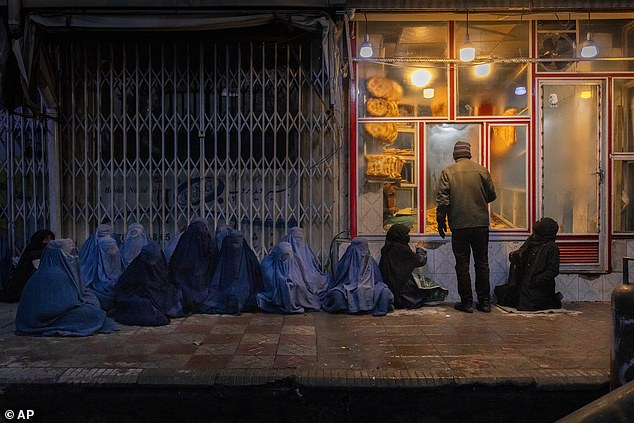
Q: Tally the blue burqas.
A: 12